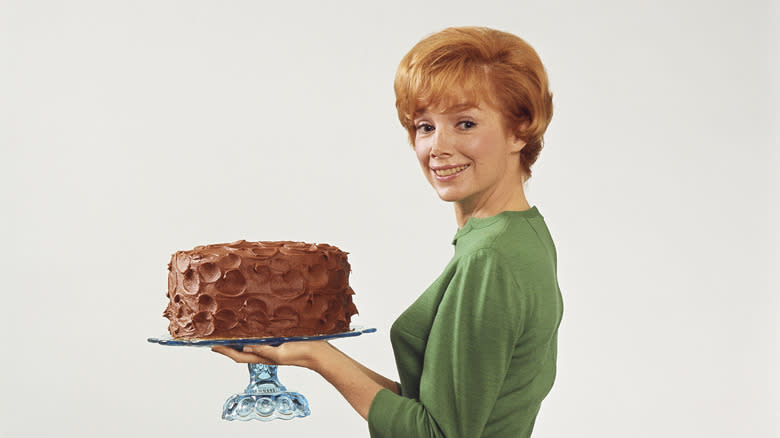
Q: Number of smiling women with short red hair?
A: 1